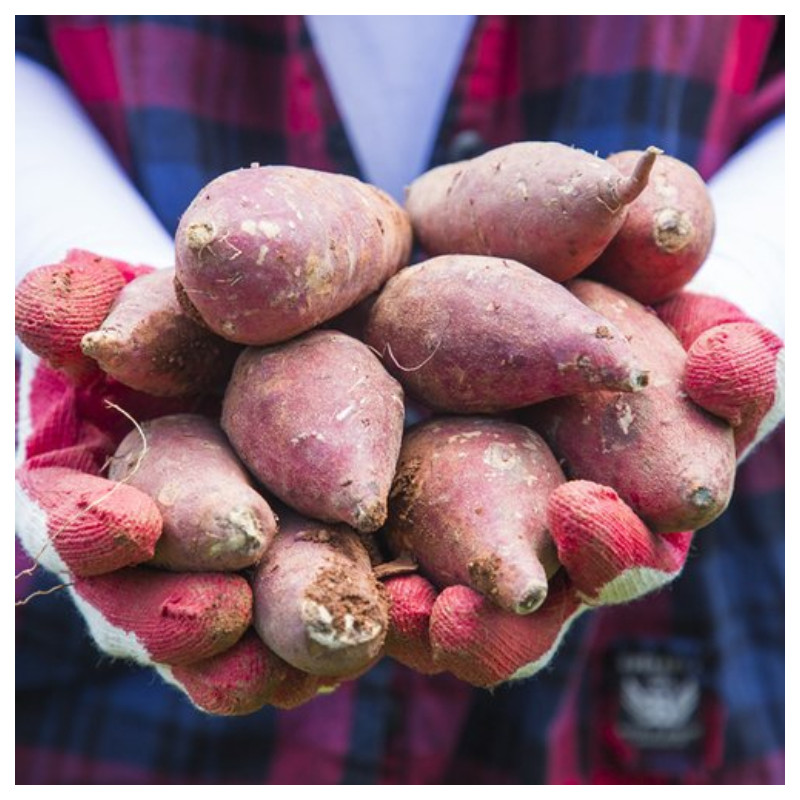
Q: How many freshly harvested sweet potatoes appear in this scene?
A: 10